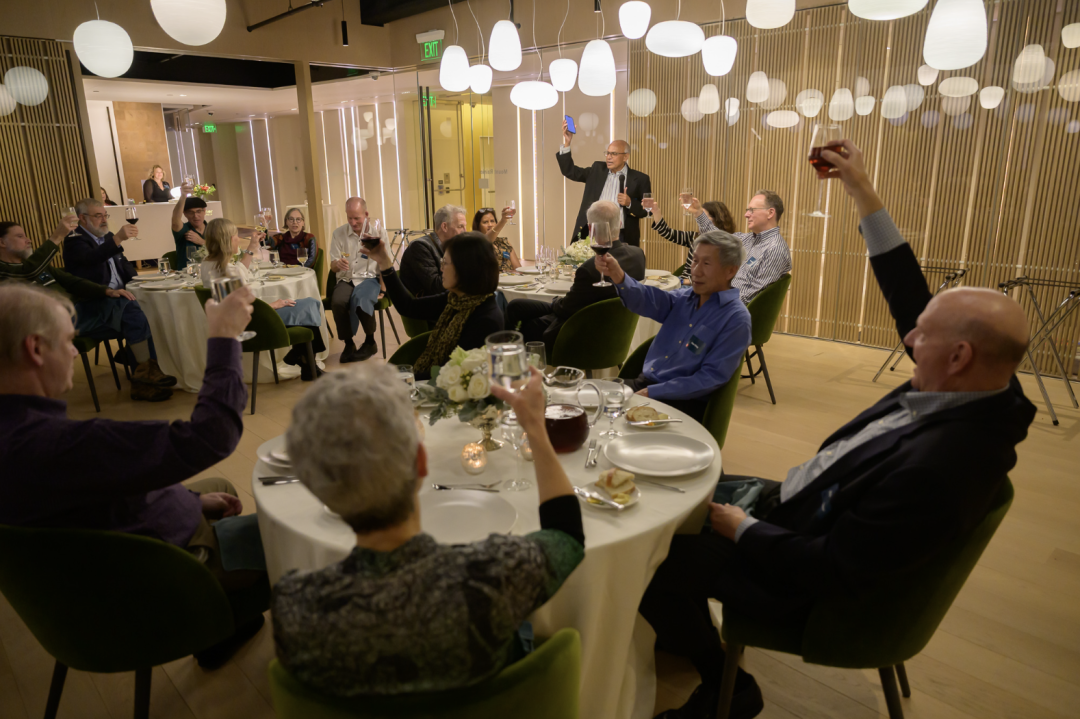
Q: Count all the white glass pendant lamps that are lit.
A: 14